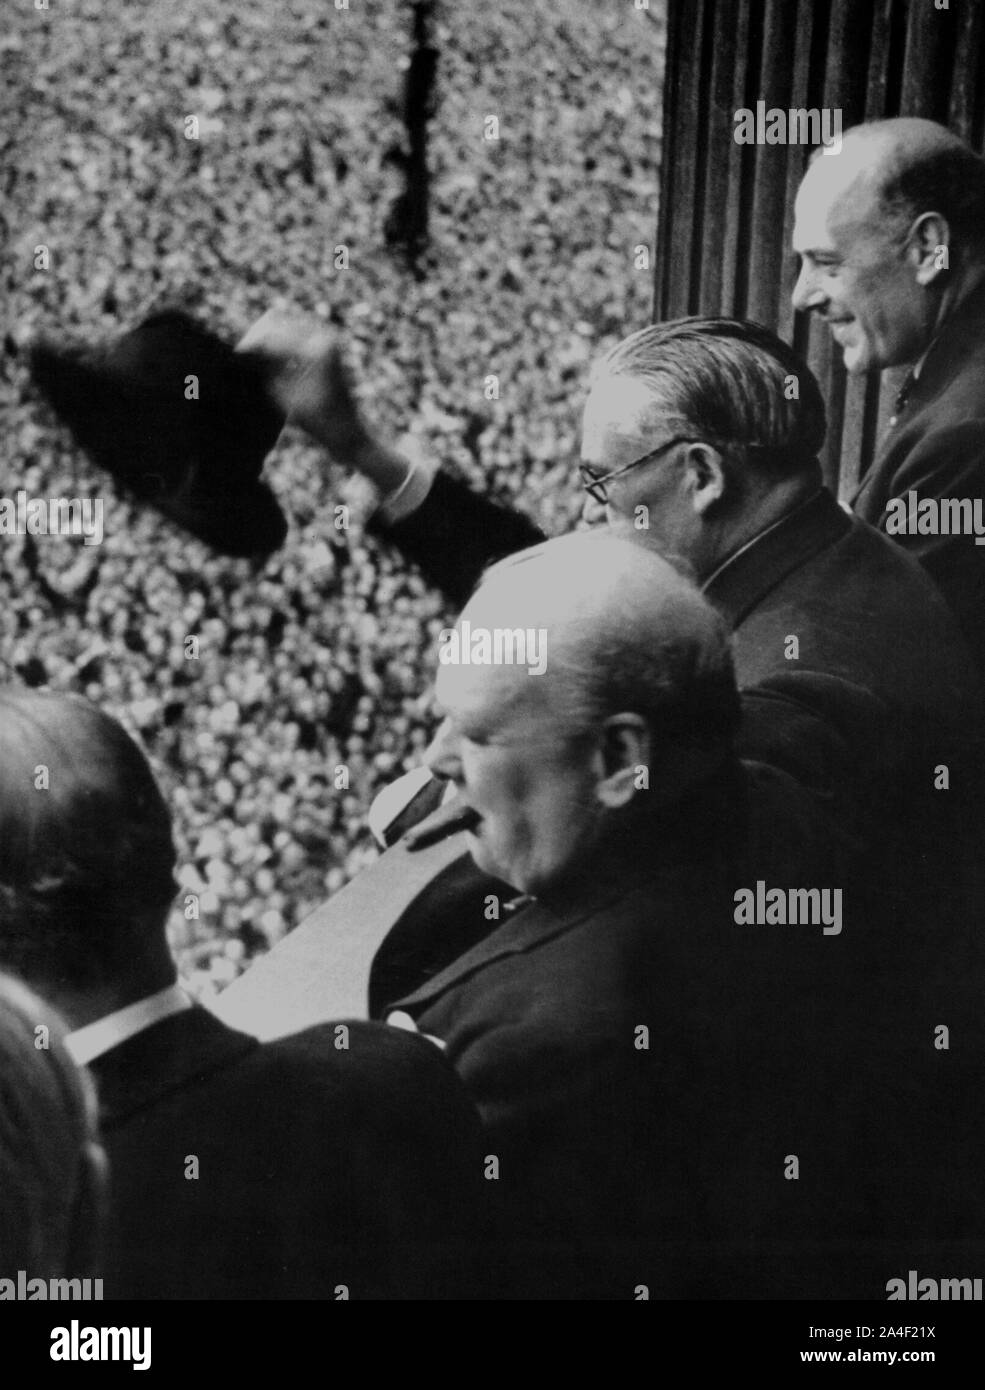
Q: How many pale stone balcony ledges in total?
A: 1